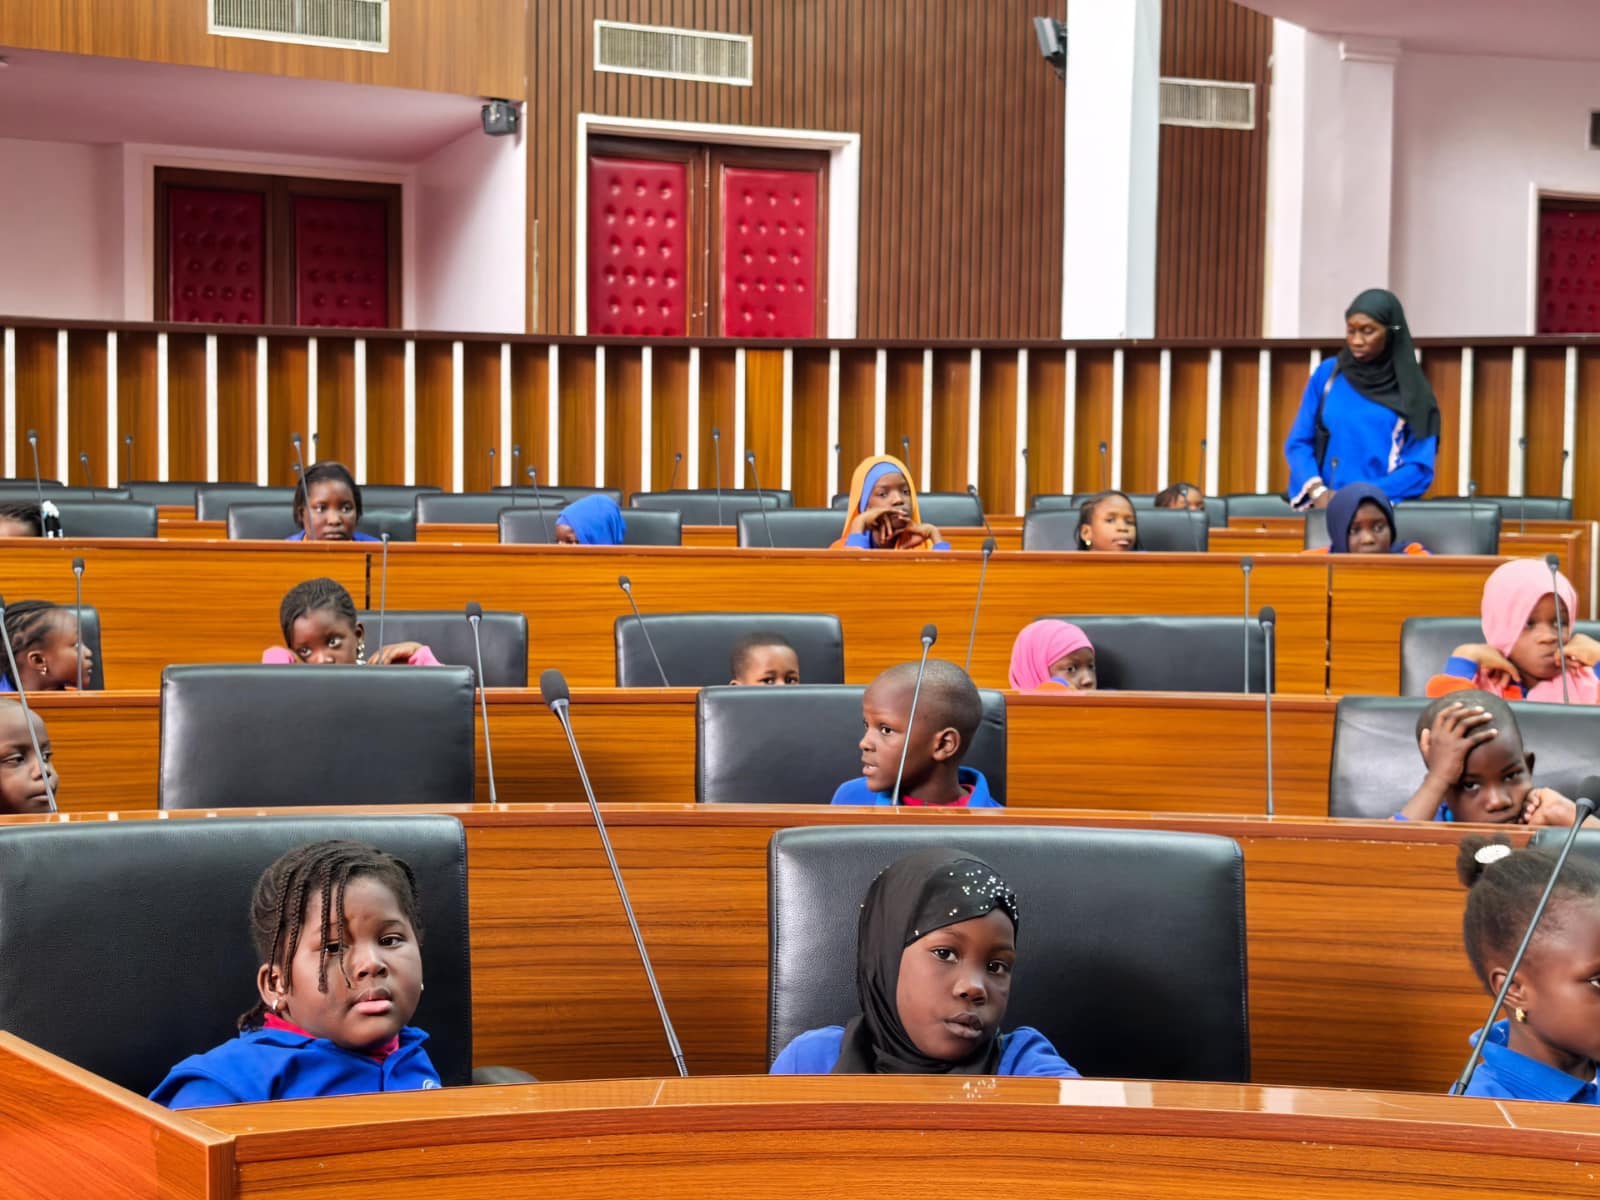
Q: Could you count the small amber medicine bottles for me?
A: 0